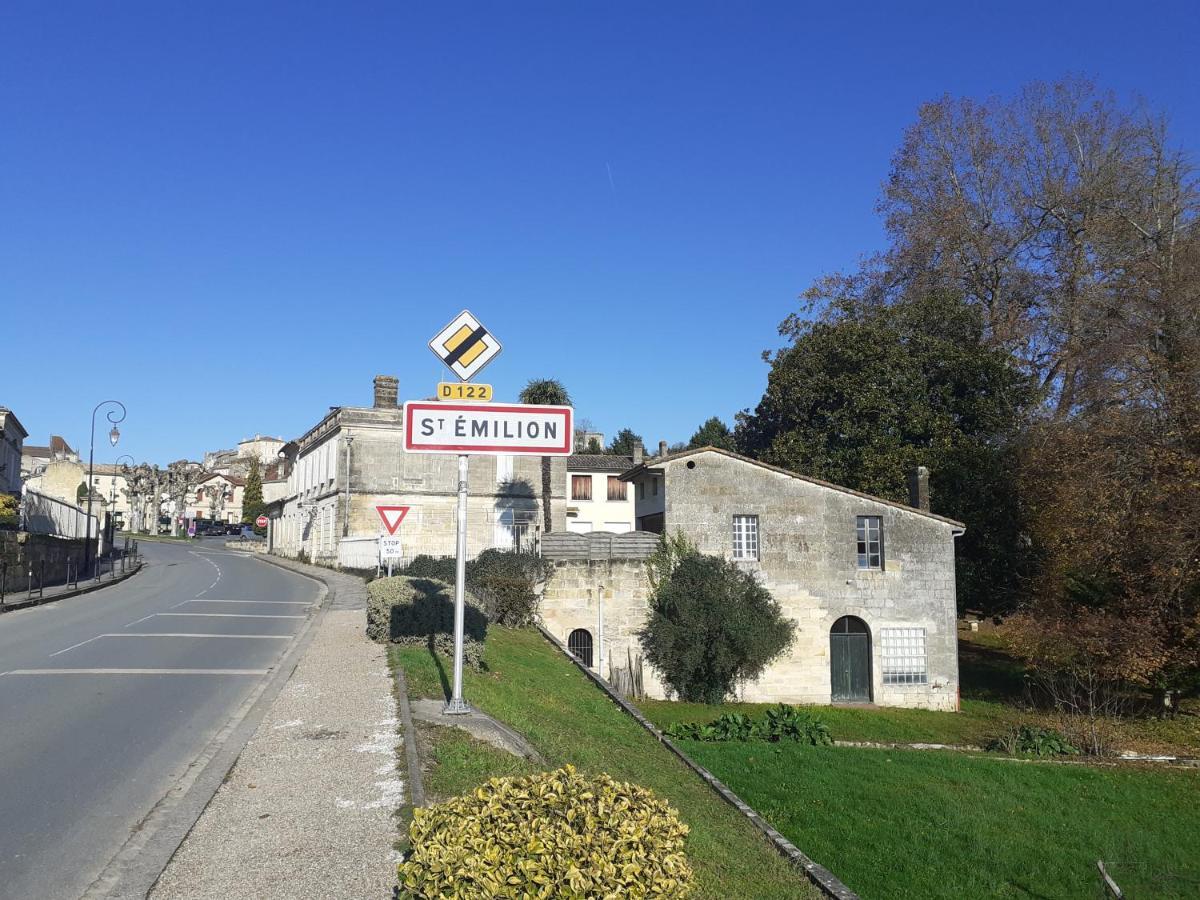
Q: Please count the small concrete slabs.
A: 1